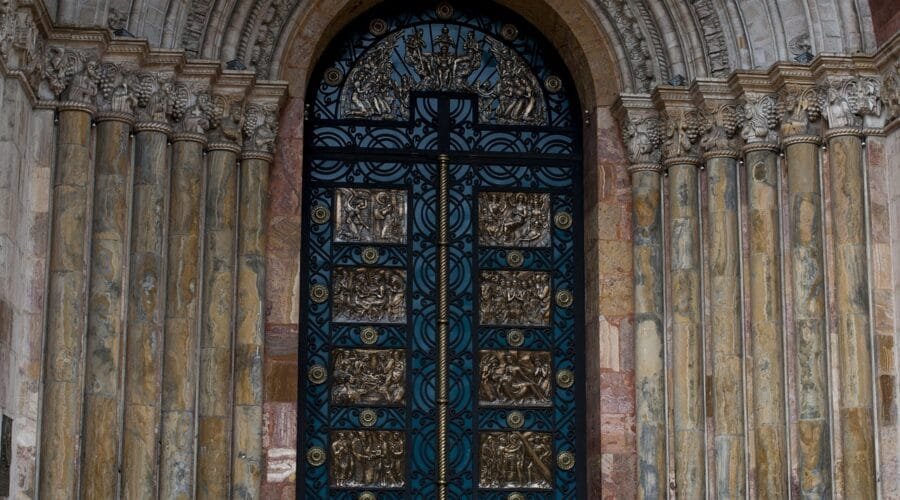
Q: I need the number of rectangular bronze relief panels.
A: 8